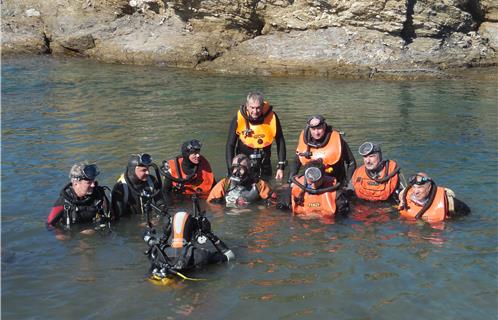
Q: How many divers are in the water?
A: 10